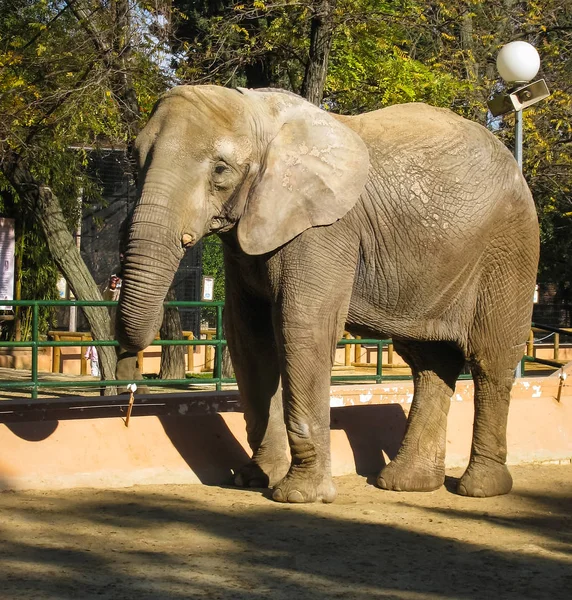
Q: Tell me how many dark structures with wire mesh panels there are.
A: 1